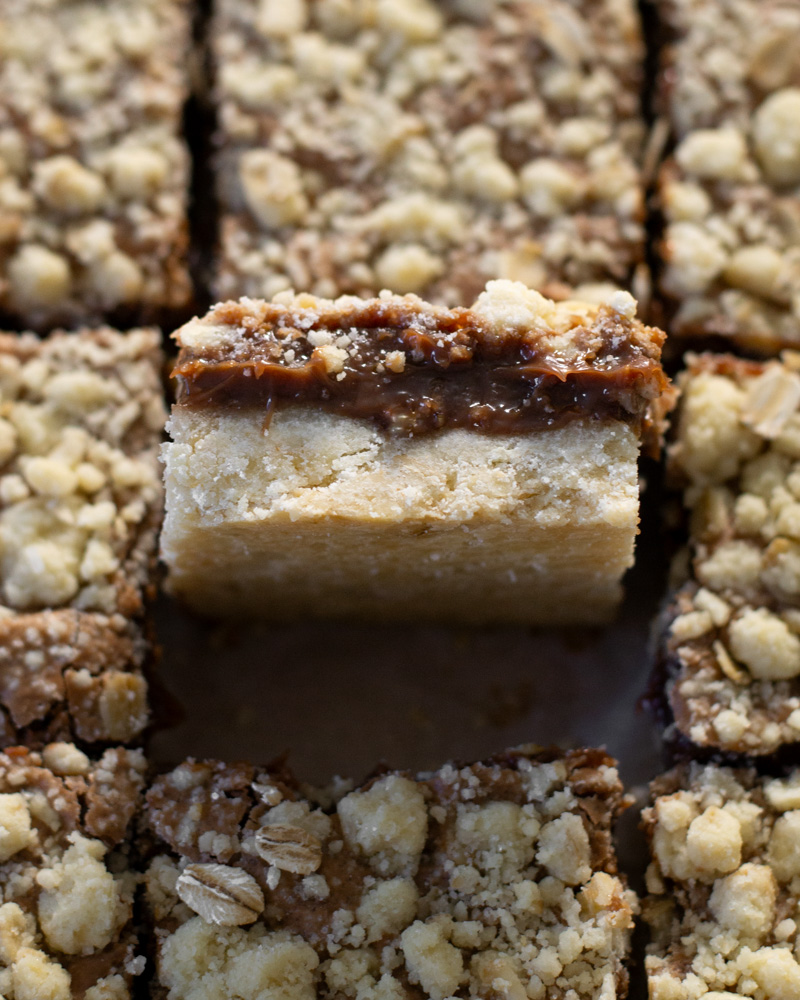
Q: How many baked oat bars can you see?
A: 9